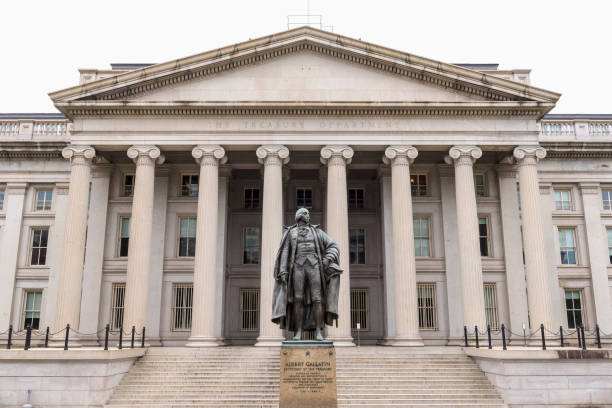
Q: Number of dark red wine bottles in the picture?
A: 0